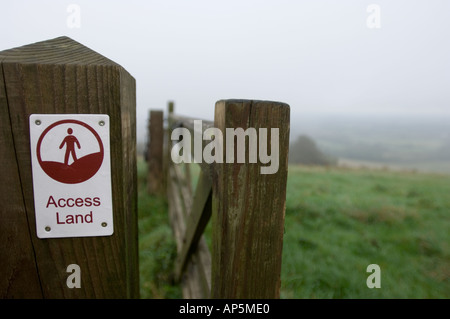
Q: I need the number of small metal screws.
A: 4